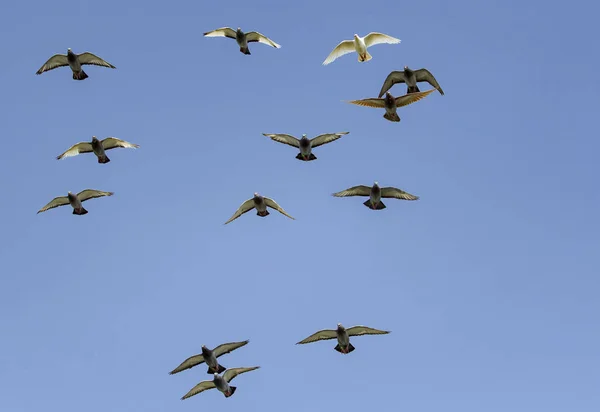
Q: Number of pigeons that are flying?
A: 13